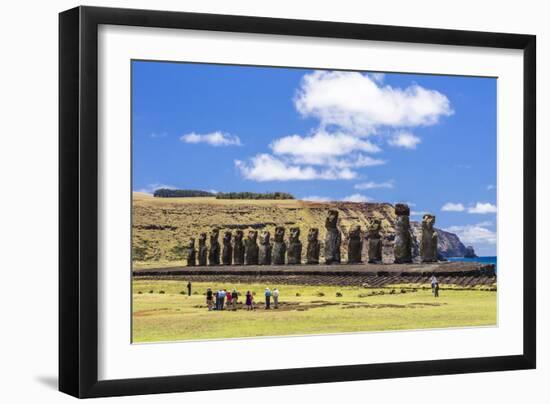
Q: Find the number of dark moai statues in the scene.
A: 15